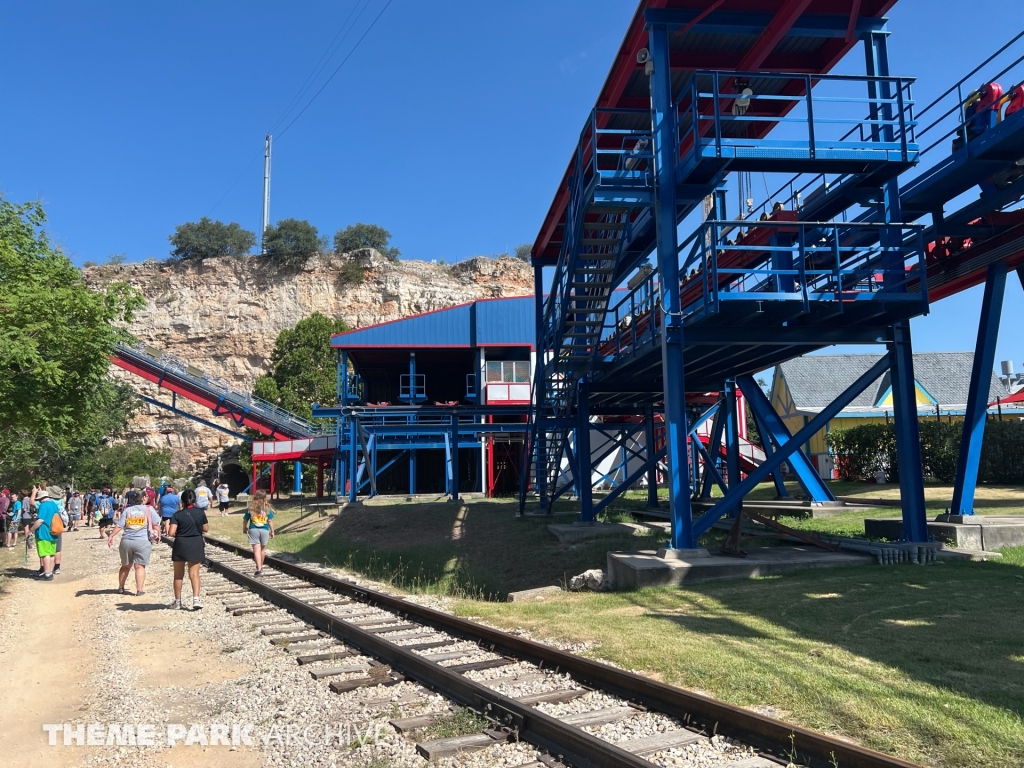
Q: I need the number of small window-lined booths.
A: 1